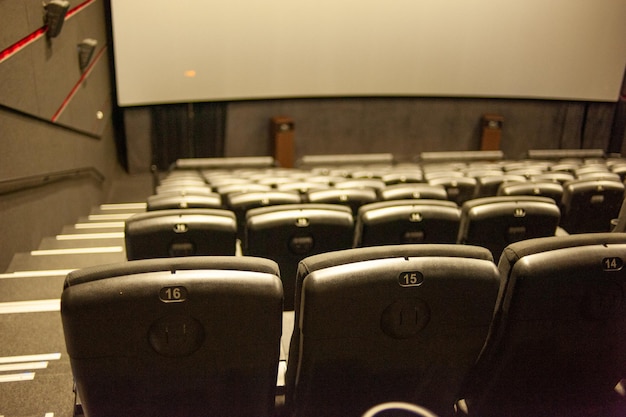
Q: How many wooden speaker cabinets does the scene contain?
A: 2